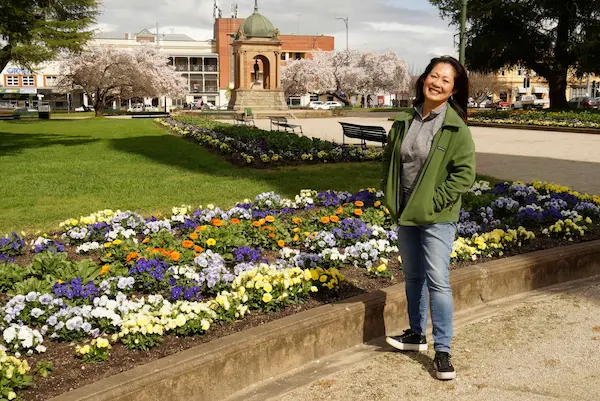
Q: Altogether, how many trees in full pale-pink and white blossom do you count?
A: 2